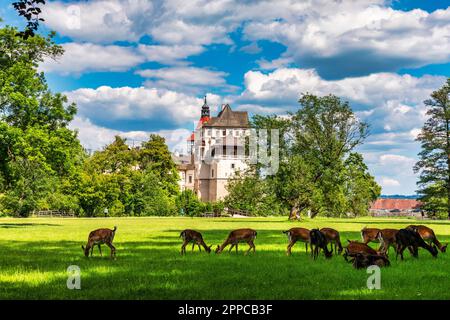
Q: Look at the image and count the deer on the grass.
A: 12